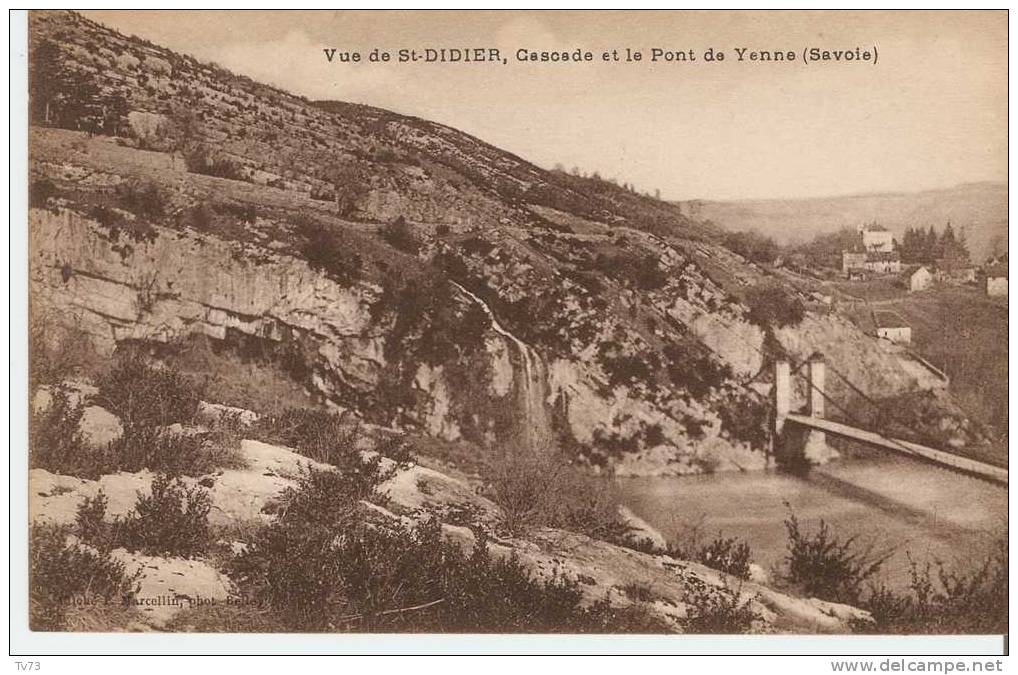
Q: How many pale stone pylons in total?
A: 2